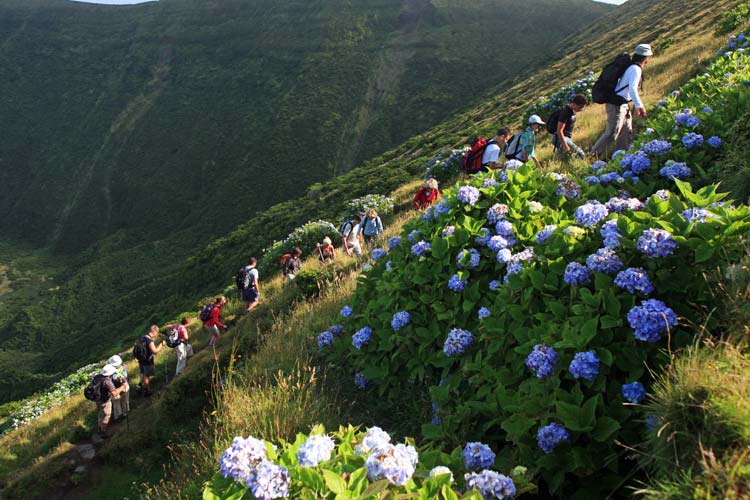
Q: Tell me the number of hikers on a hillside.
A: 15